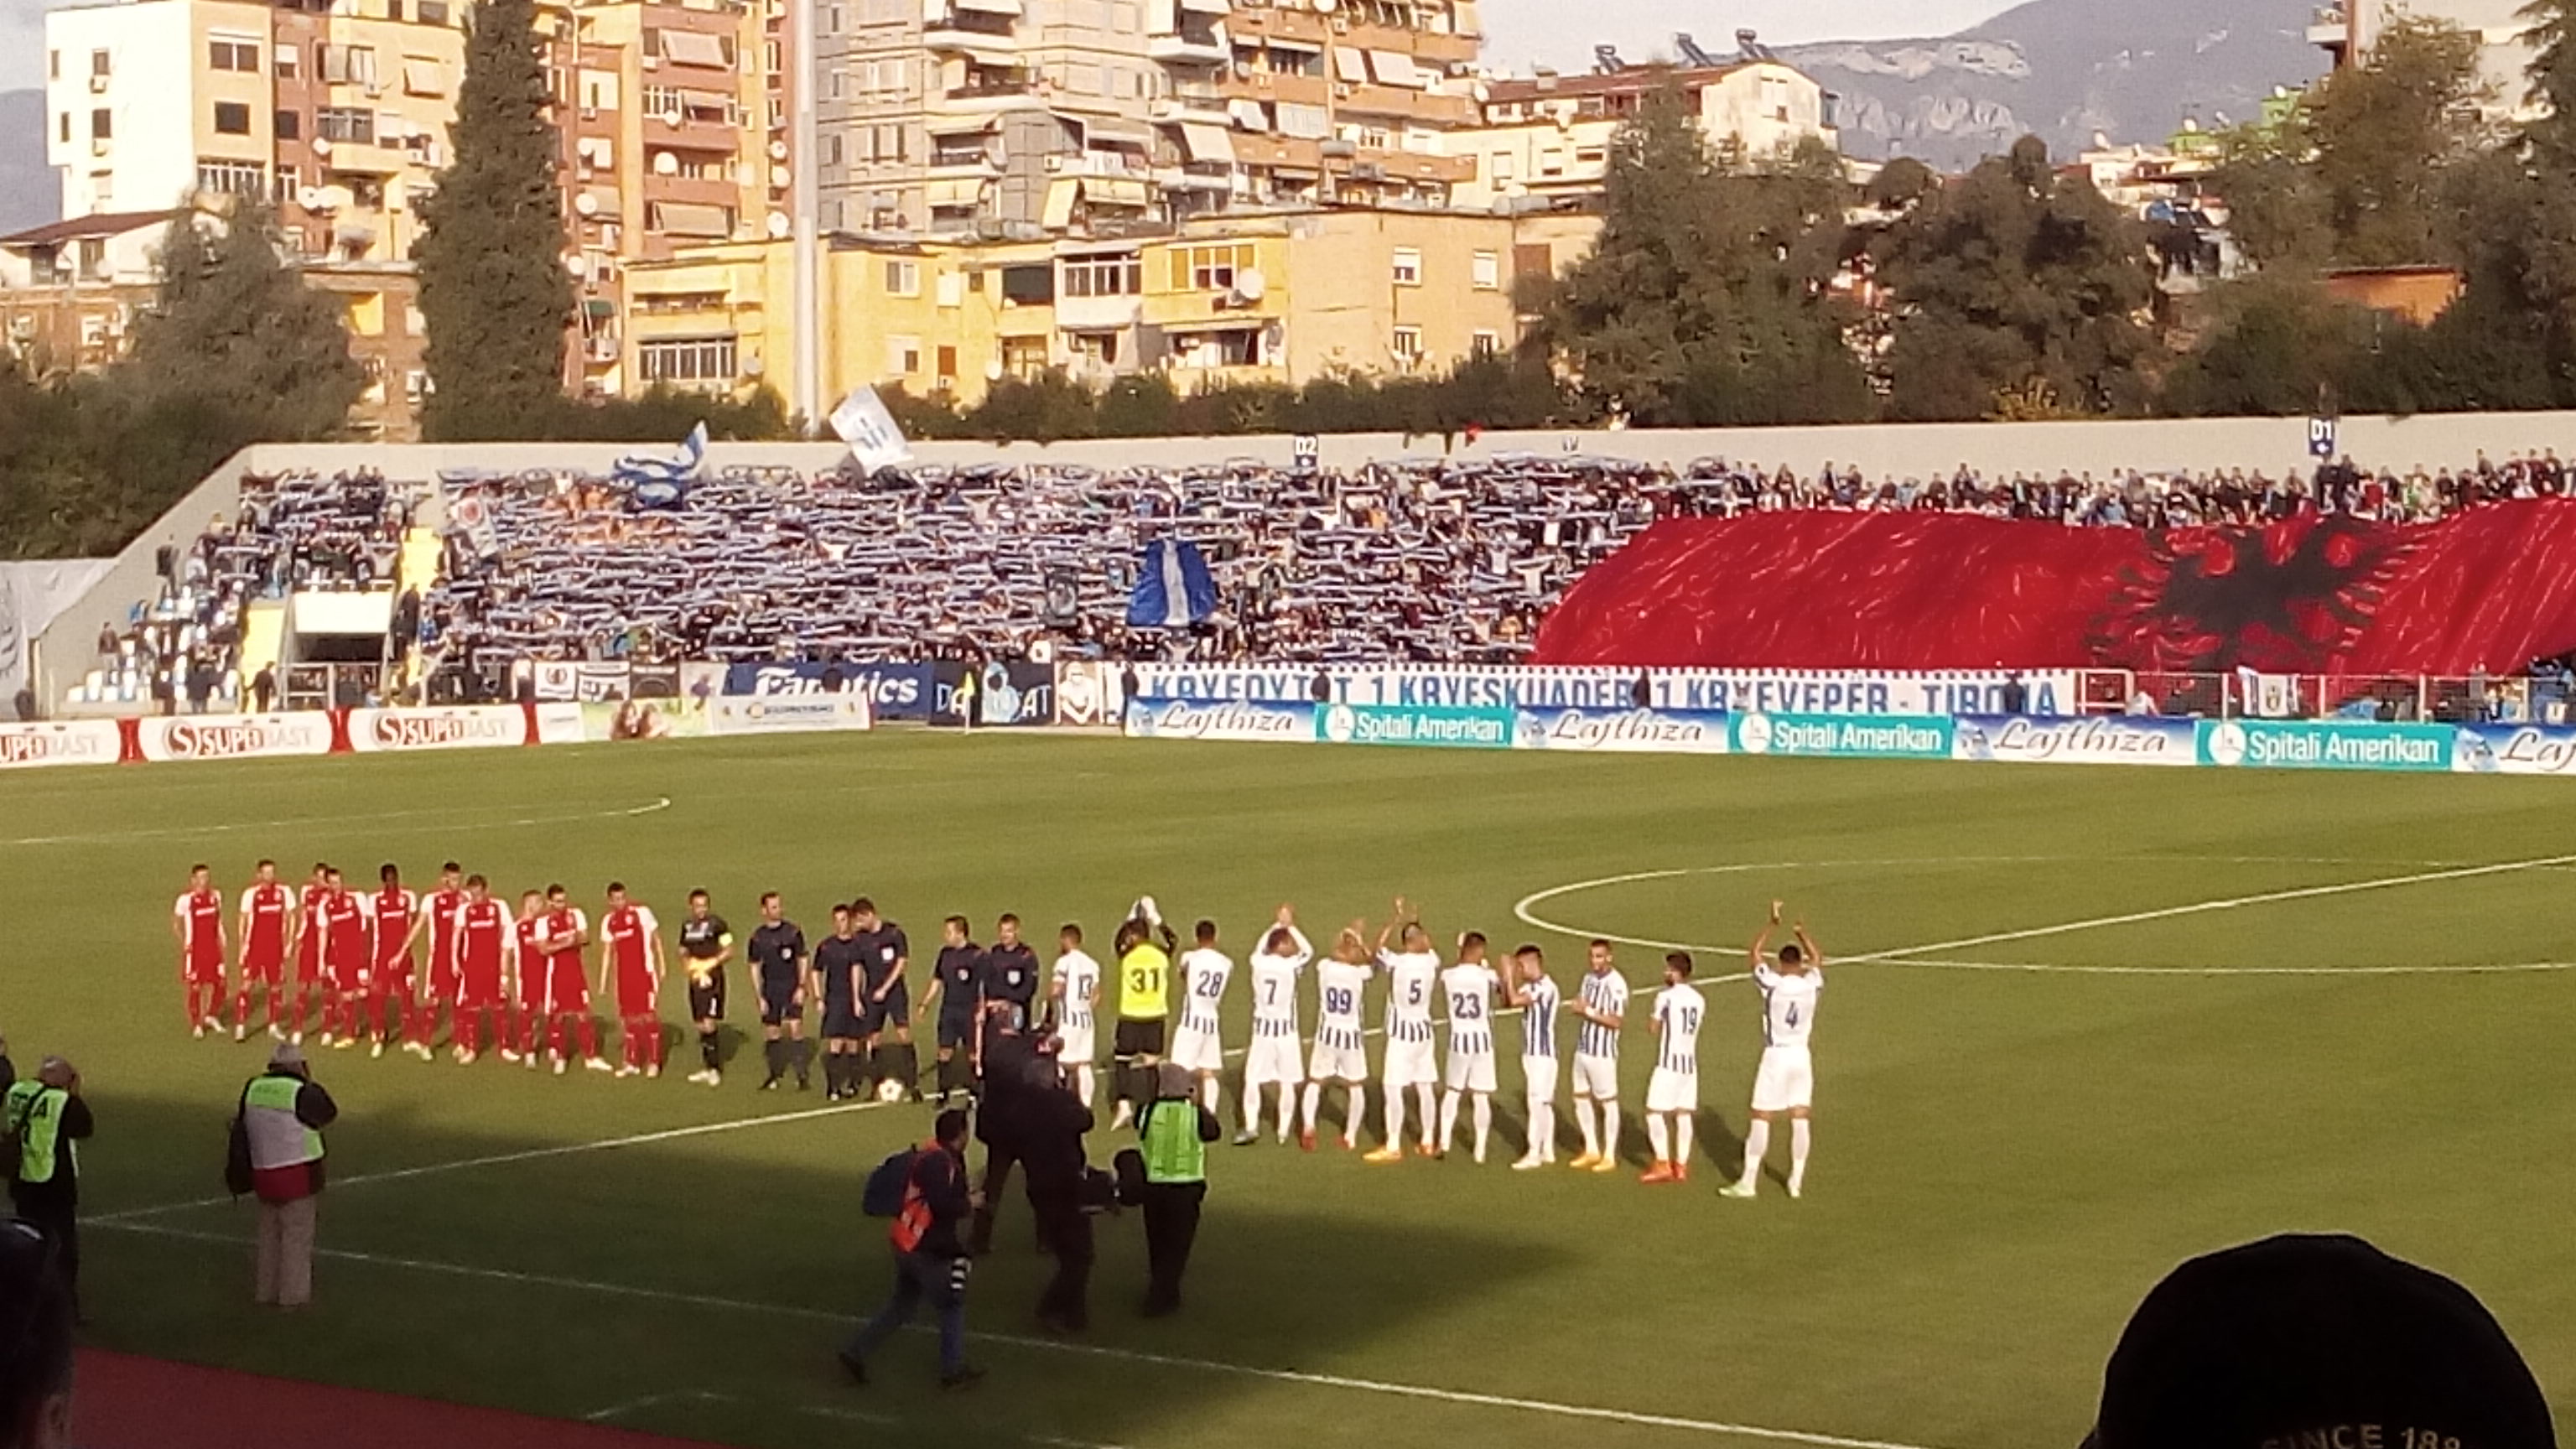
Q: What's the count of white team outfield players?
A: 10